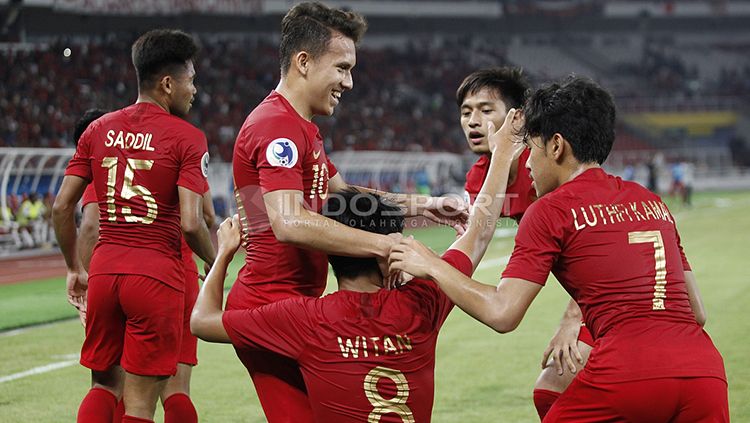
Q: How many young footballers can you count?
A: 6